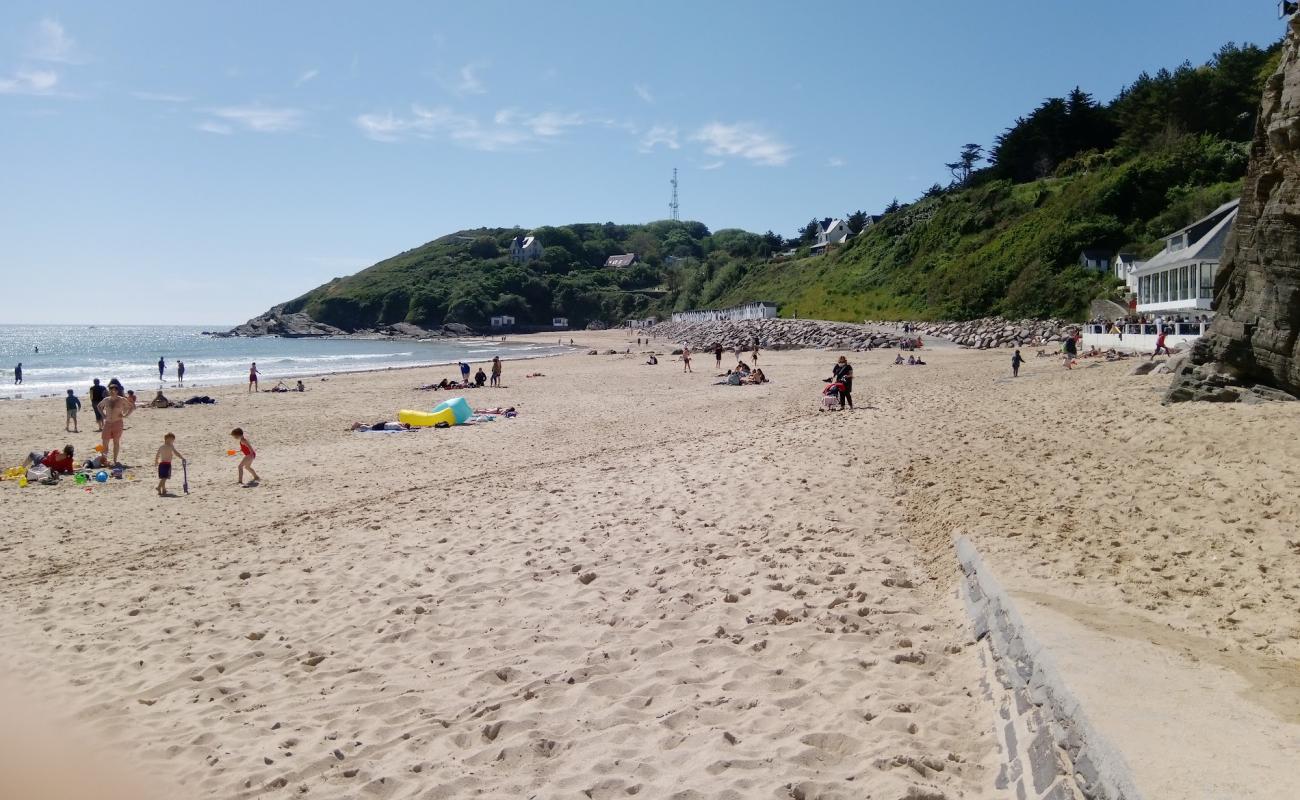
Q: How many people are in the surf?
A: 4